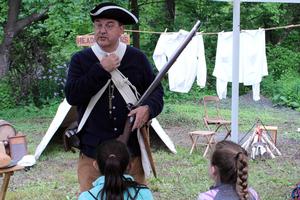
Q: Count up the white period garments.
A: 2